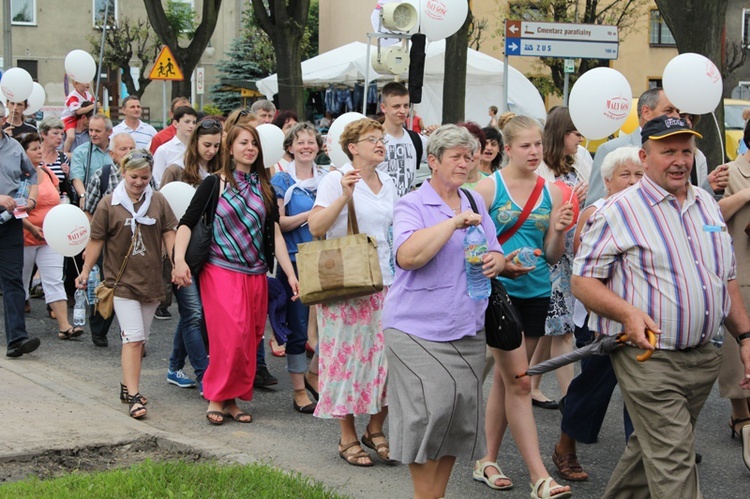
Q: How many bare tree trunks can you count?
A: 4